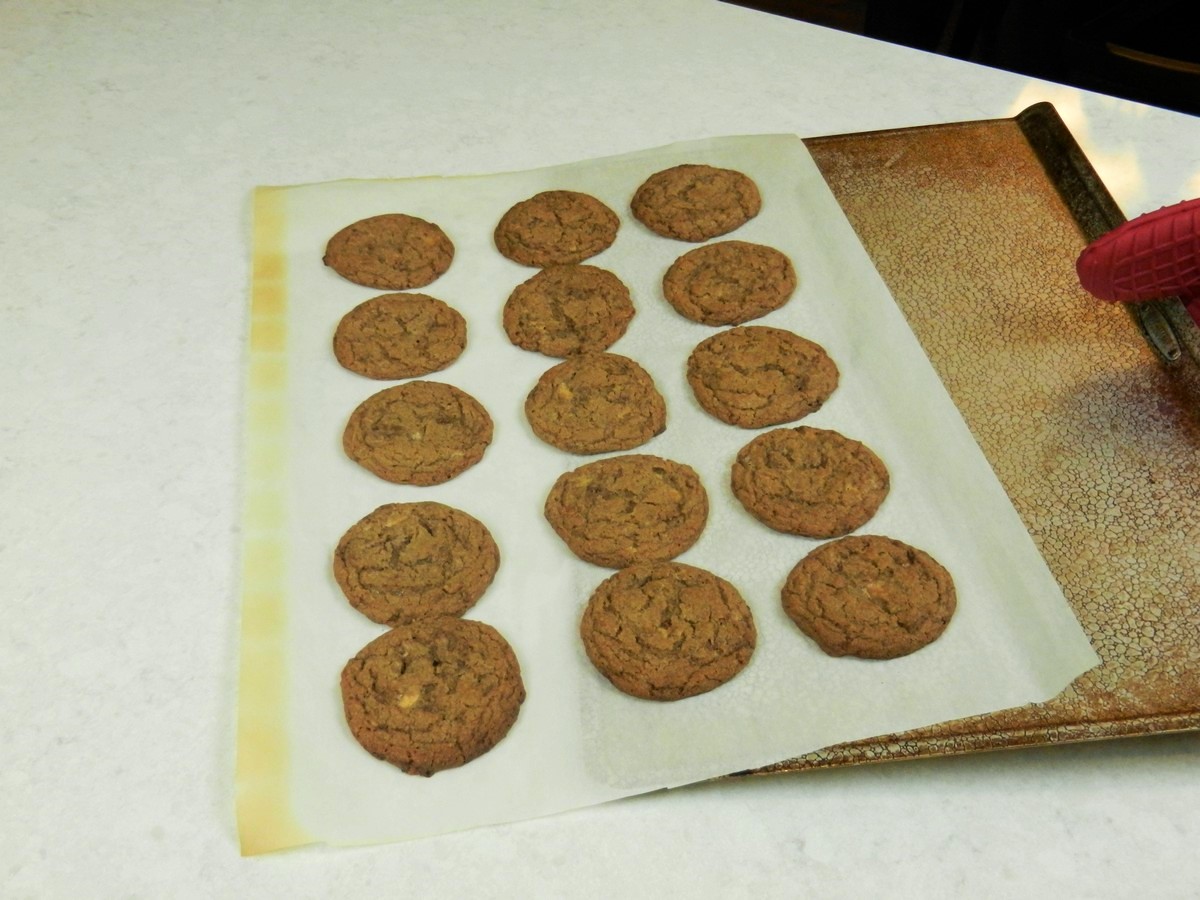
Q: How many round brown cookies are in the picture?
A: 15